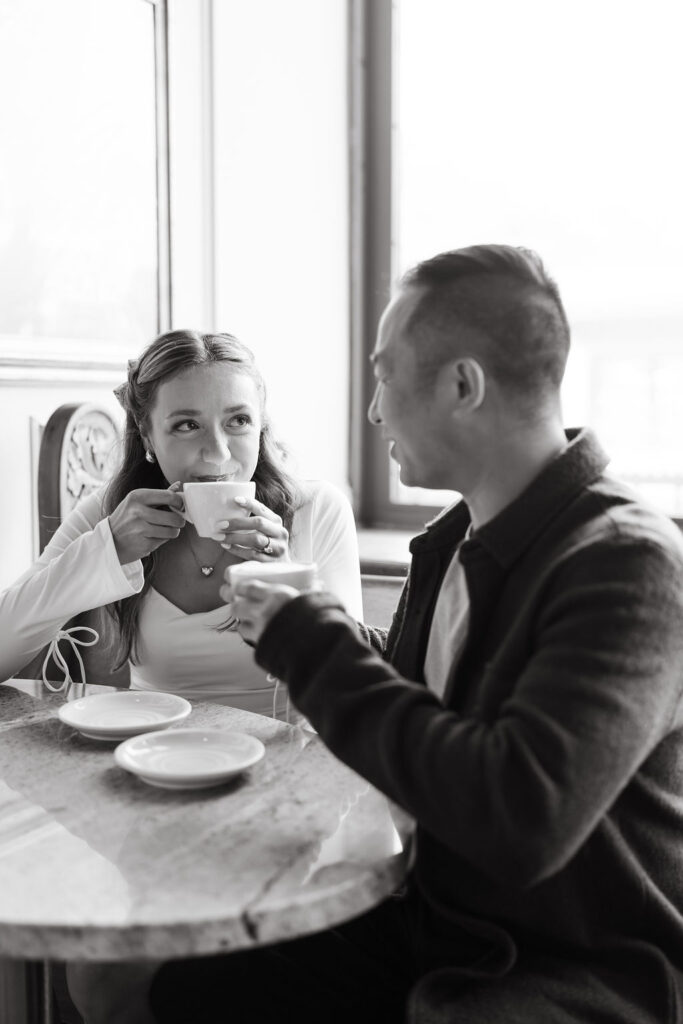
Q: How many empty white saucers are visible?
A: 2